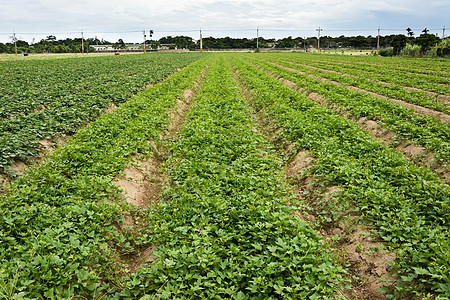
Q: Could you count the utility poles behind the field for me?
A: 8